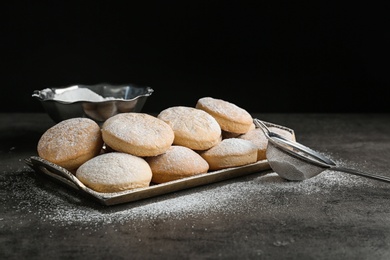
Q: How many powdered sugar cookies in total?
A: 8